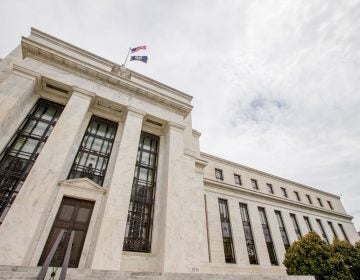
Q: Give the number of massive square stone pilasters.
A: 4